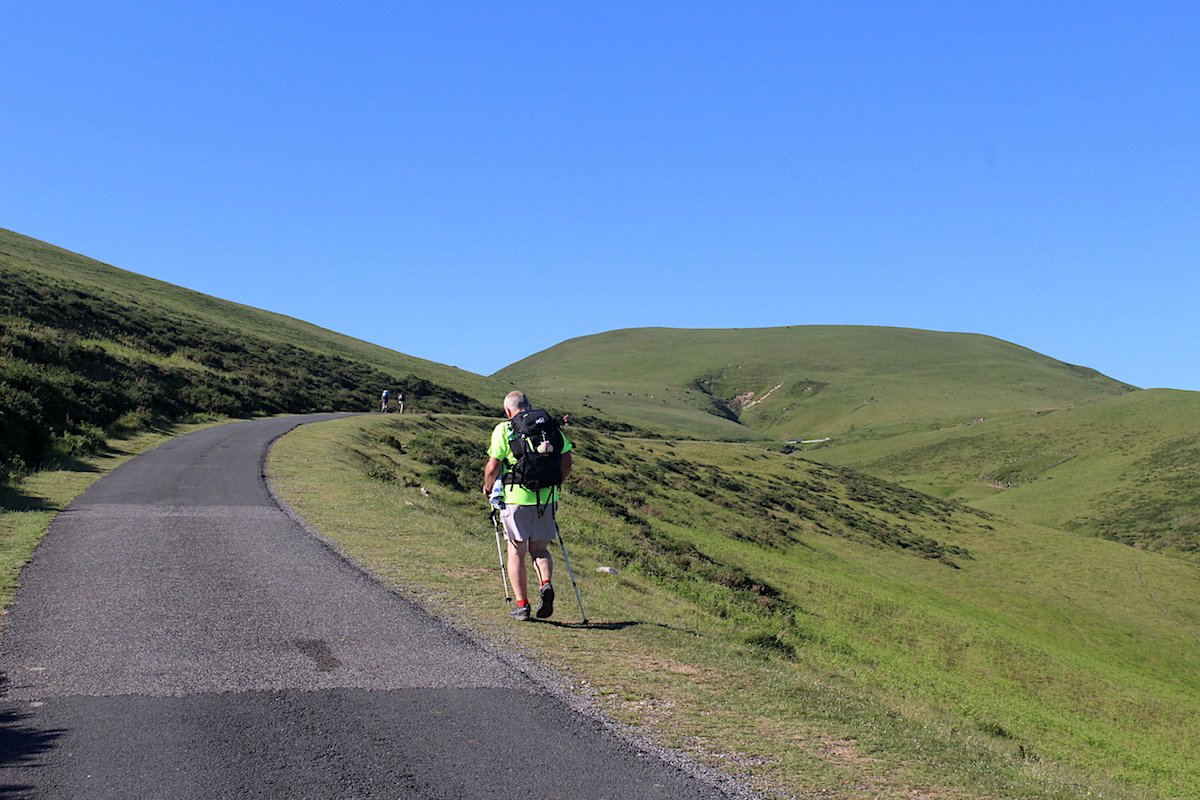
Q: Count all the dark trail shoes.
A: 2